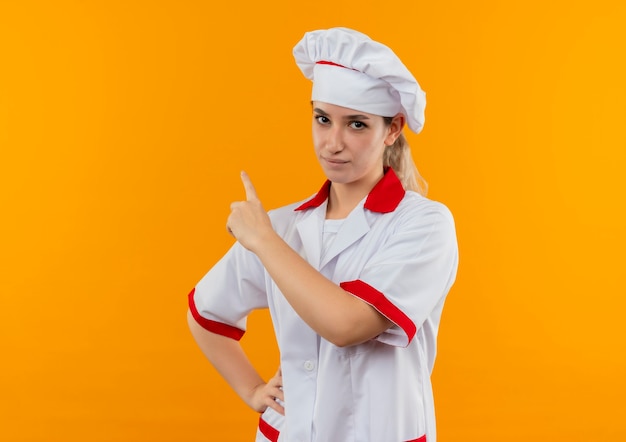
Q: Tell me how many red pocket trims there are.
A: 2